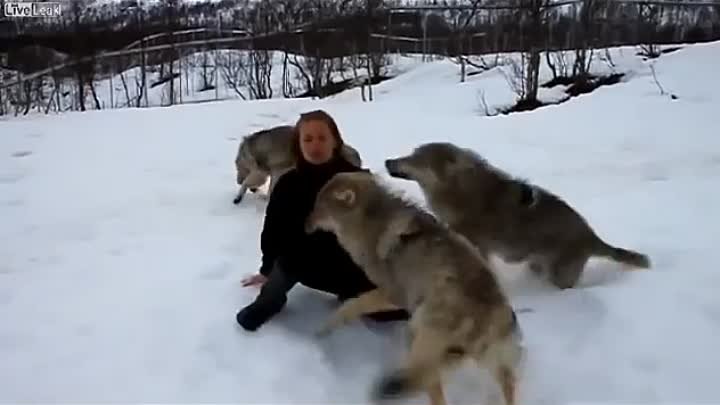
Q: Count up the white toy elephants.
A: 0